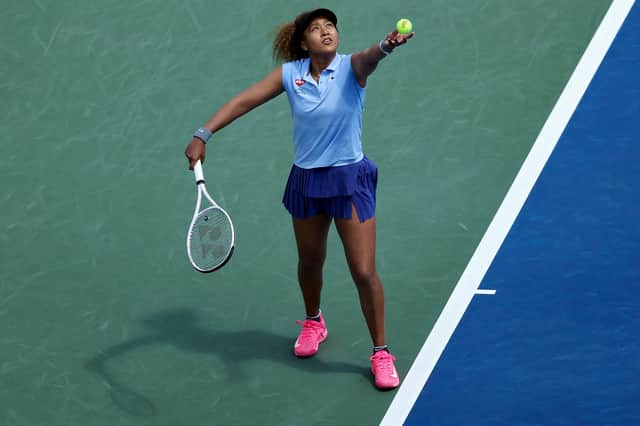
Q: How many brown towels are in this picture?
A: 0